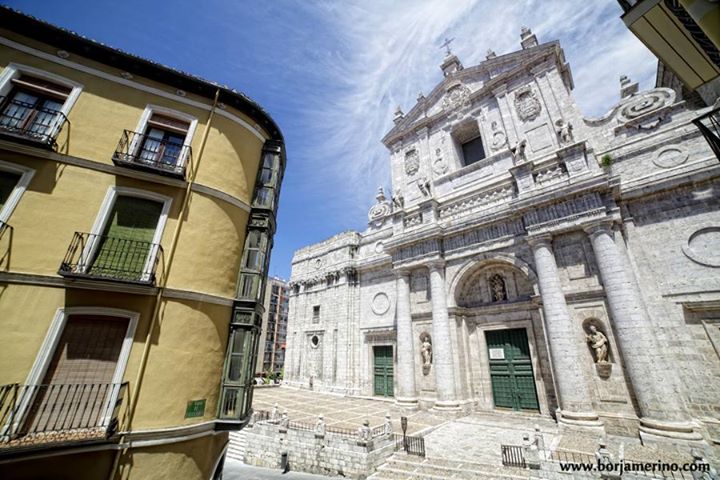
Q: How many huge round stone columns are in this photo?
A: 4